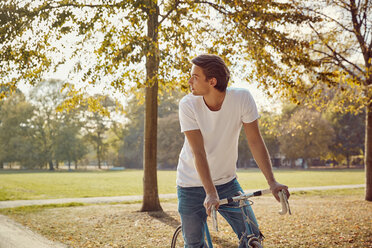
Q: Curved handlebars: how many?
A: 2